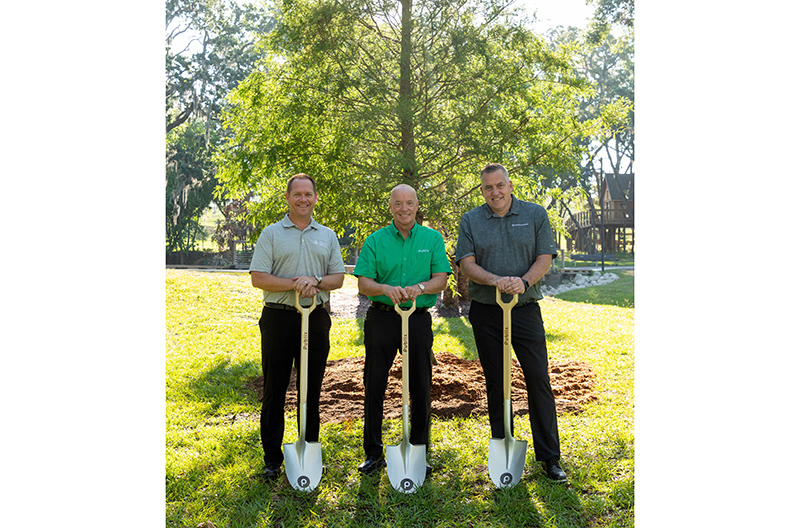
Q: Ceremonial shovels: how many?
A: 3